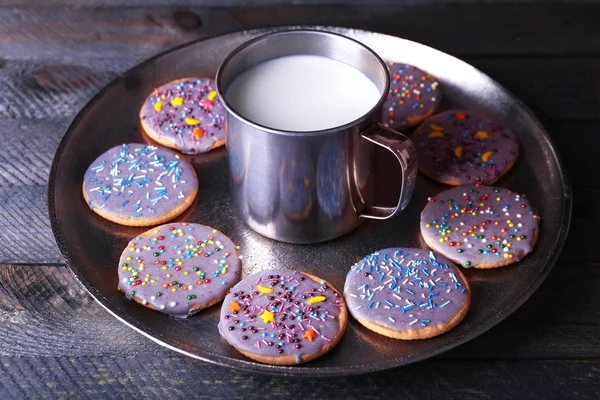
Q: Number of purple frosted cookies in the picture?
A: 8